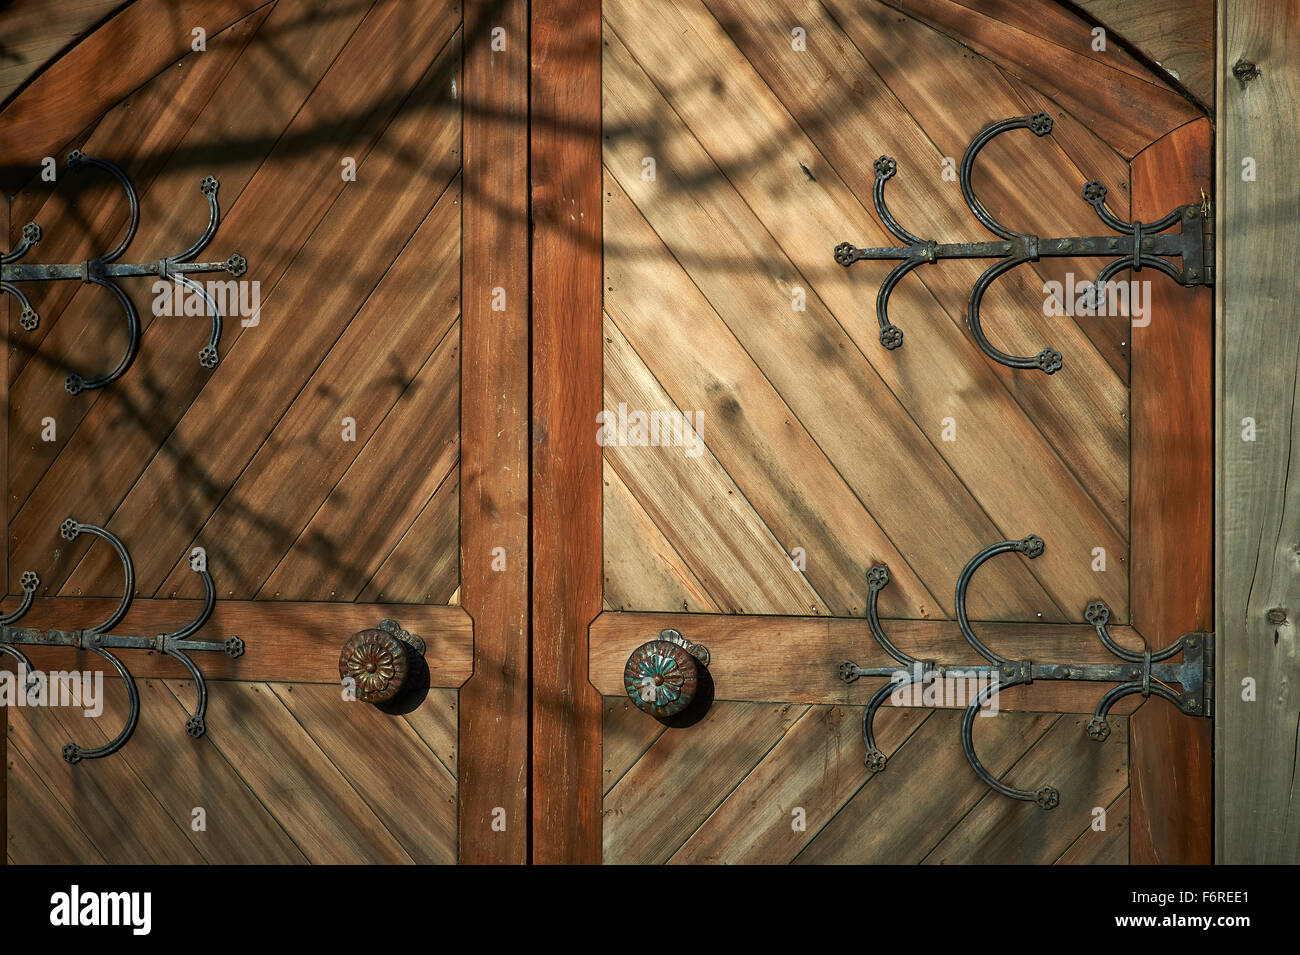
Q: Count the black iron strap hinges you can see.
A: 4